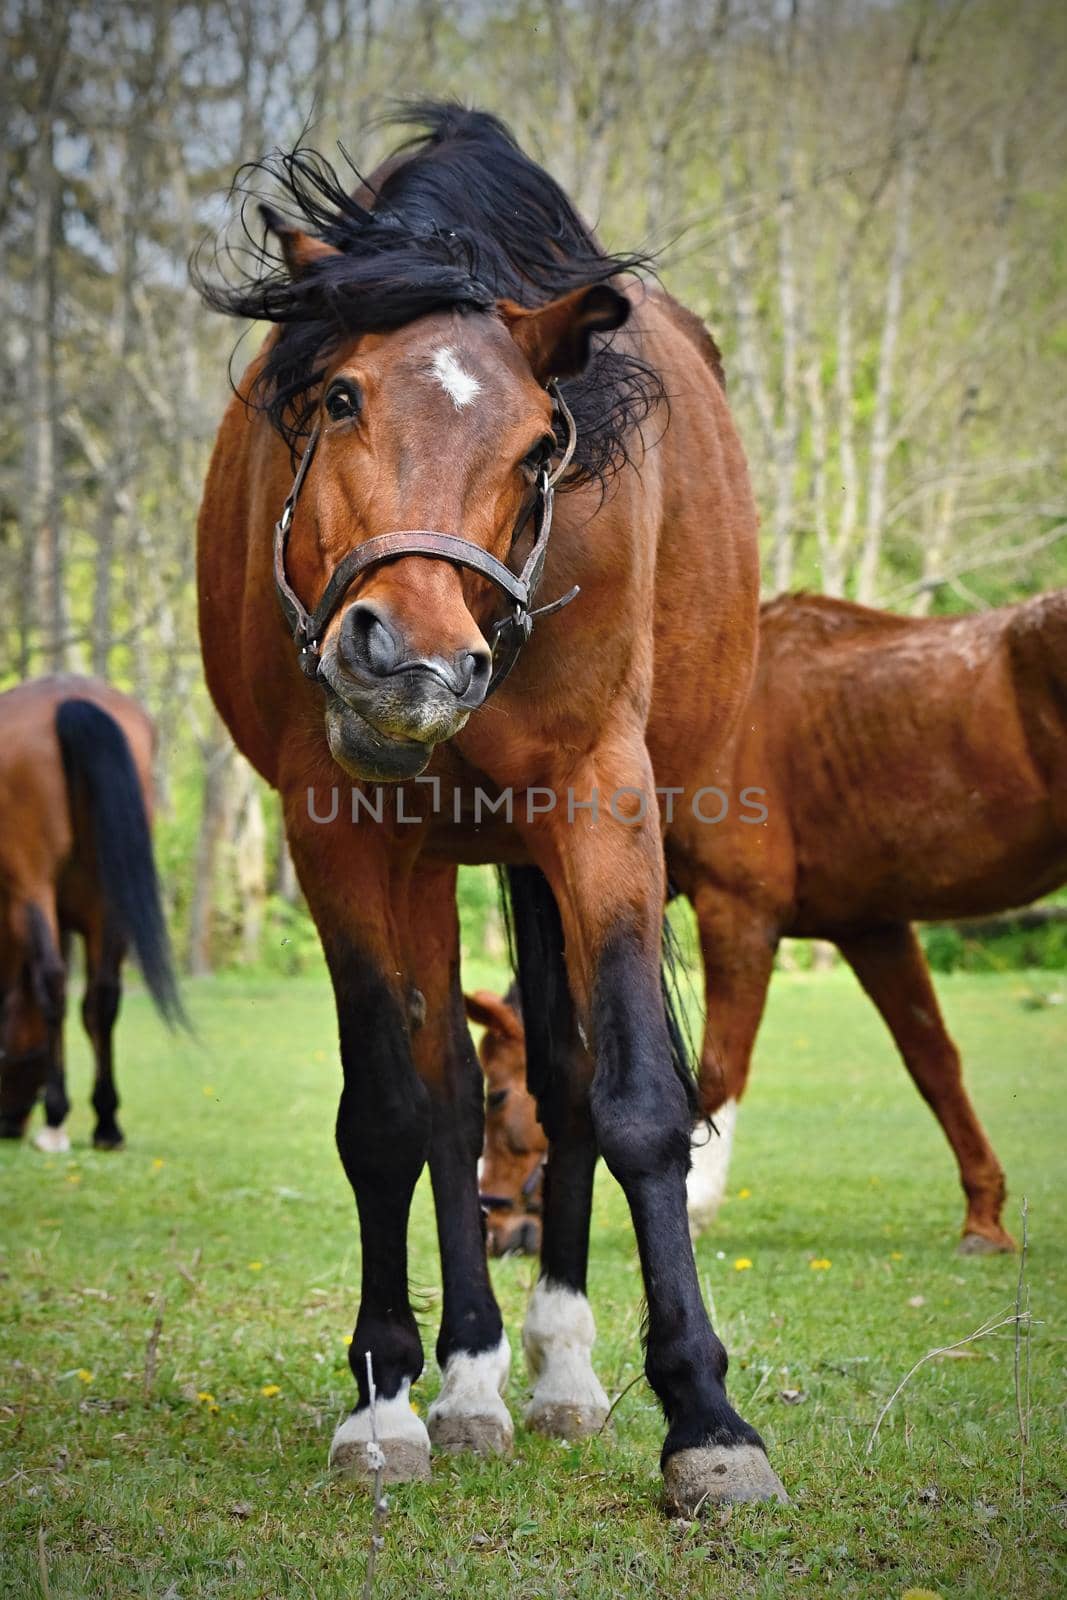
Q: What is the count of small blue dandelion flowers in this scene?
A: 0